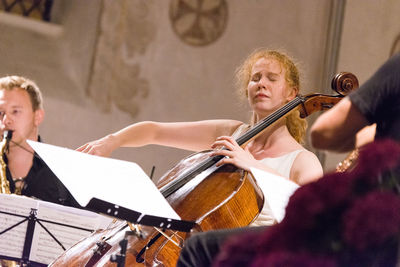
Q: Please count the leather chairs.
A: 0